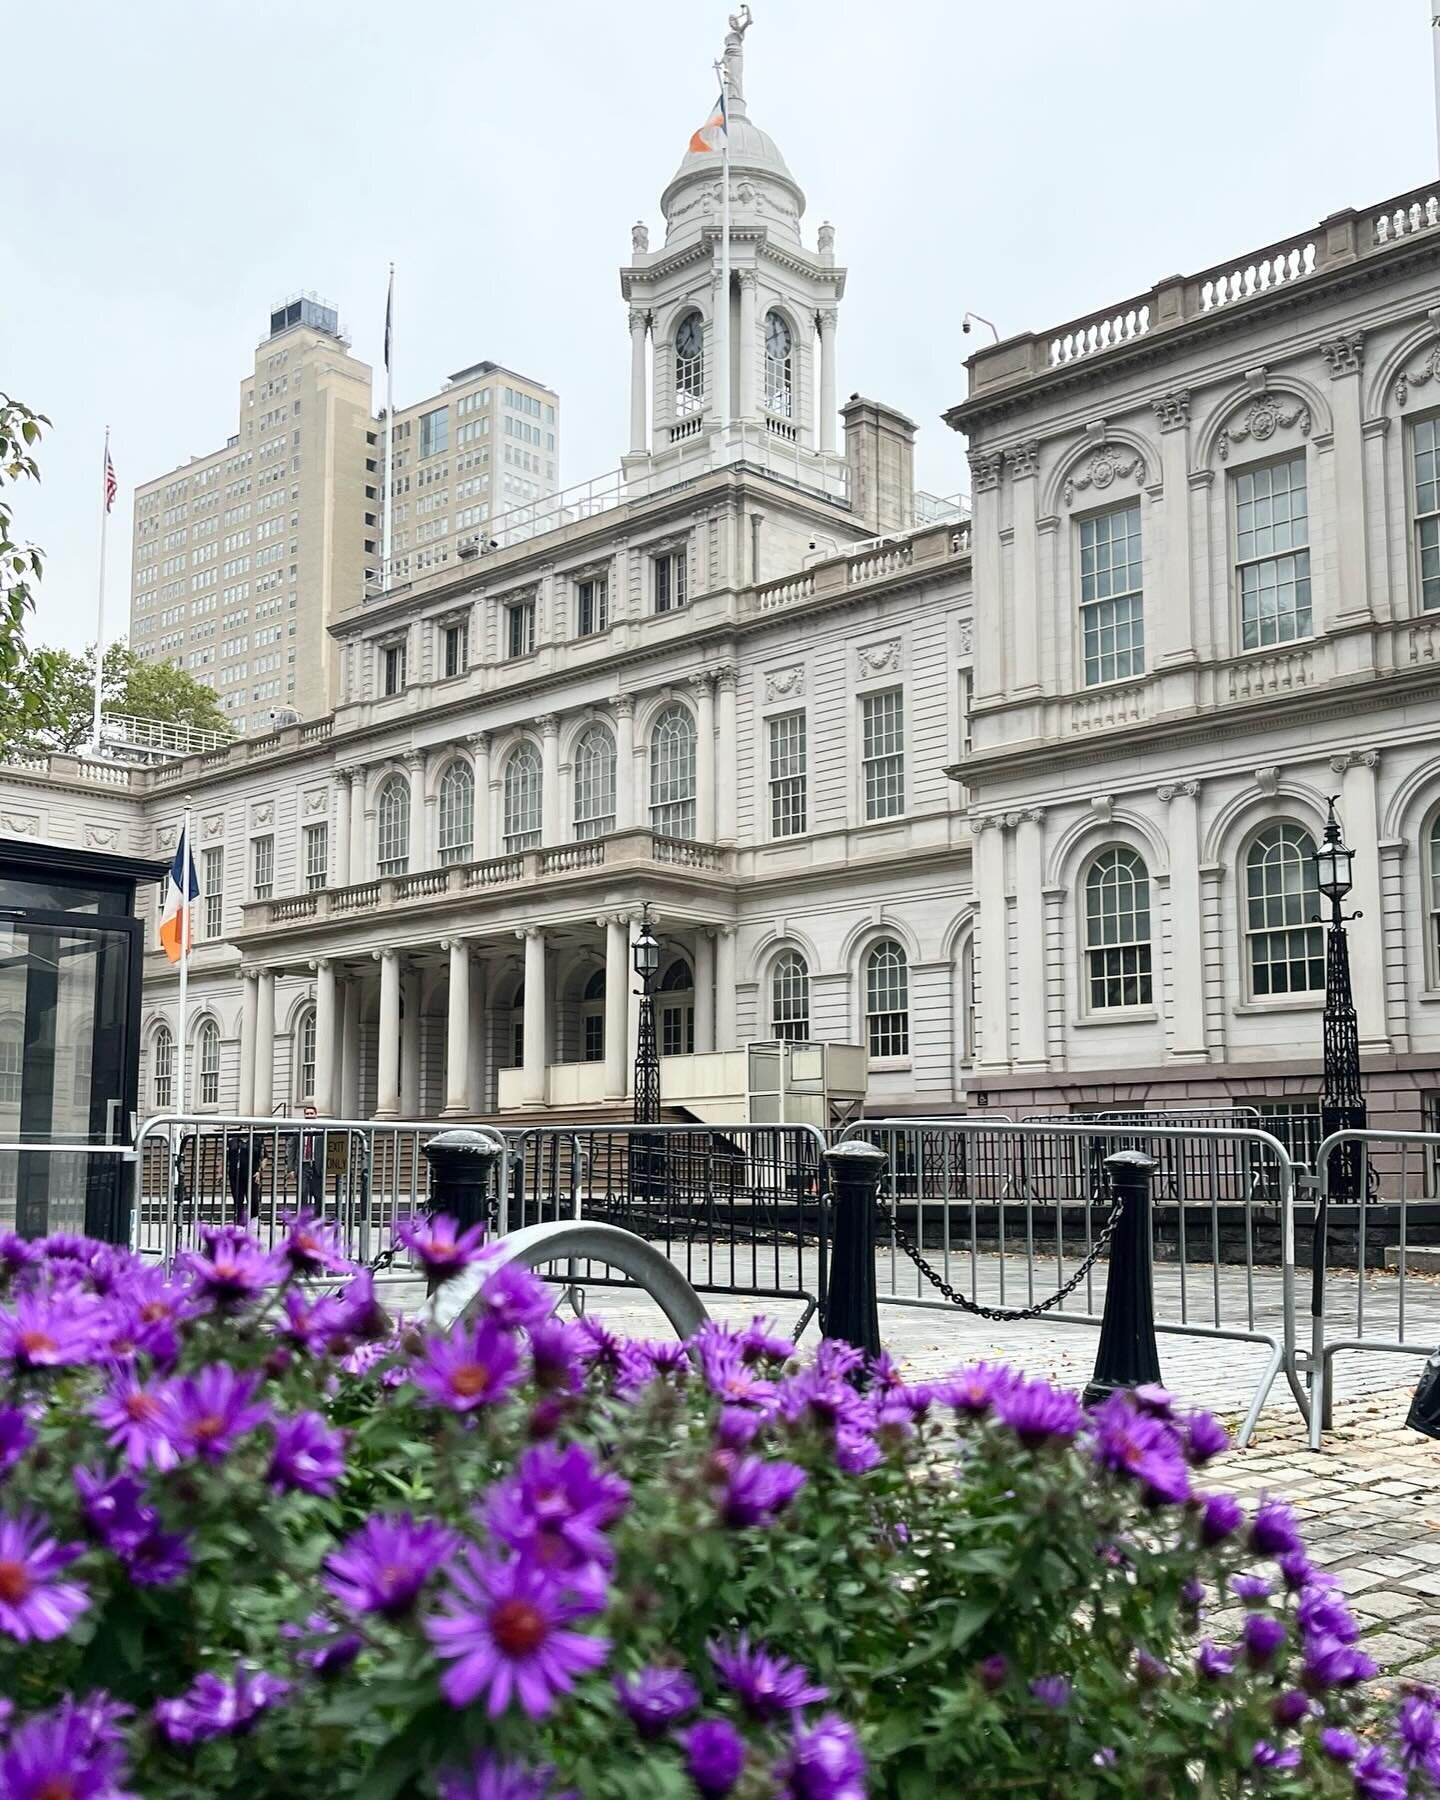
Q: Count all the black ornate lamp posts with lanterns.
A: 2